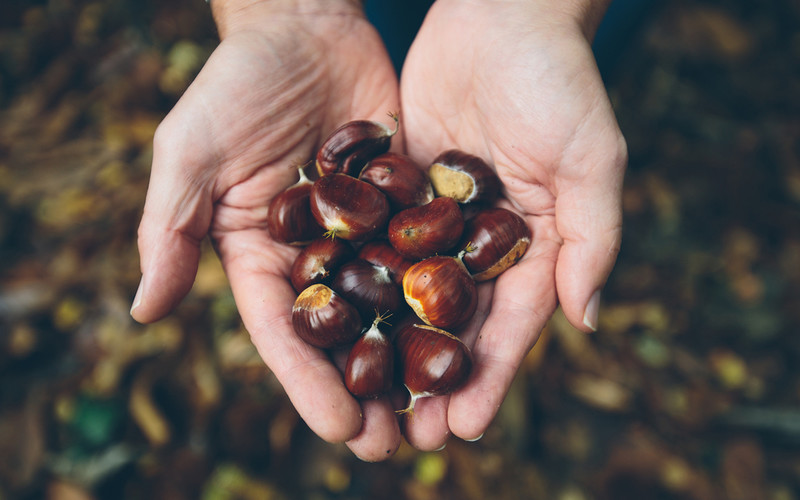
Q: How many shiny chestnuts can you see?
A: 14